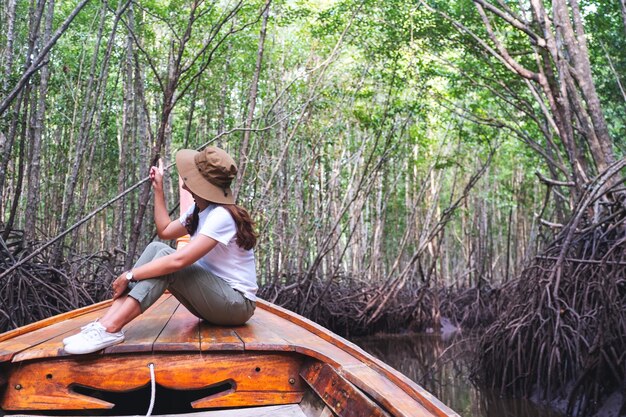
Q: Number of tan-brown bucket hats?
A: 1